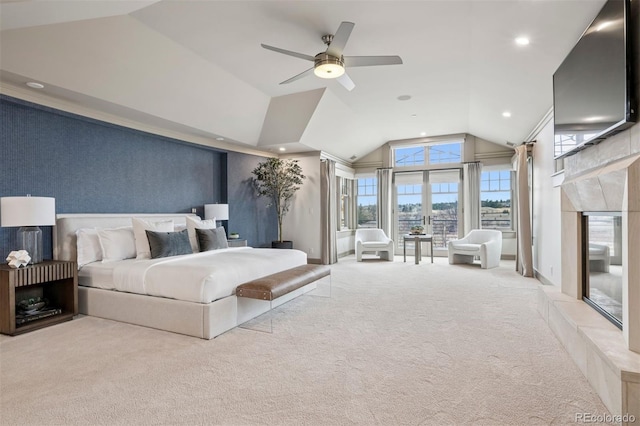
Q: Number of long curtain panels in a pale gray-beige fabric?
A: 4